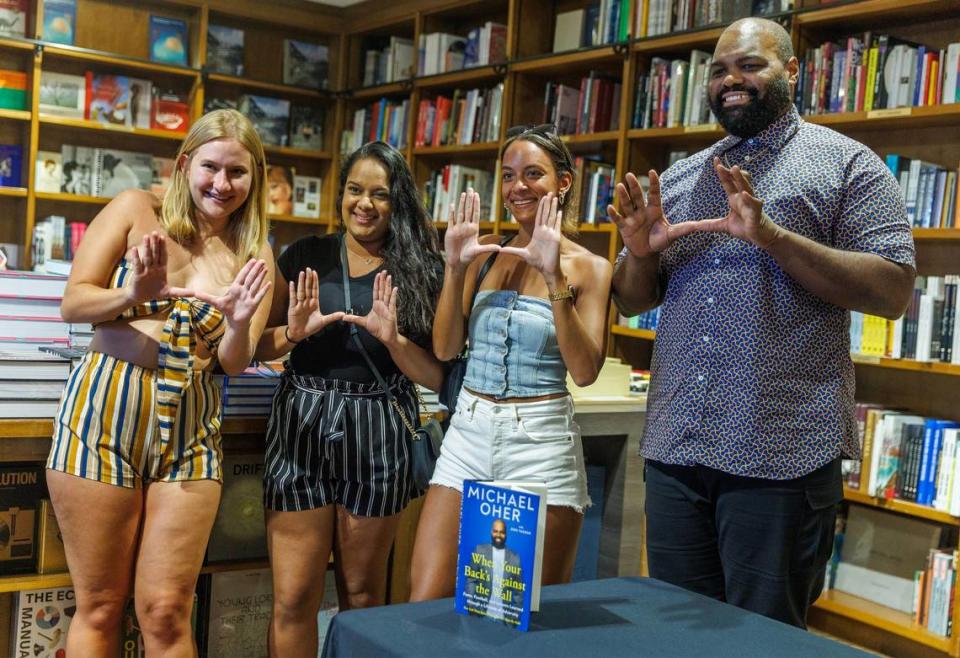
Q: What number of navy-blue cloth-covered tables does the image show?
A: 1